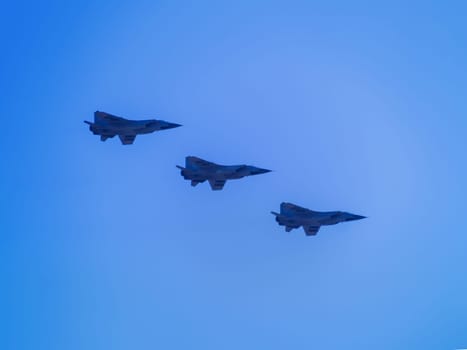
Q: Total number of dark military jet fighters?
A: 3